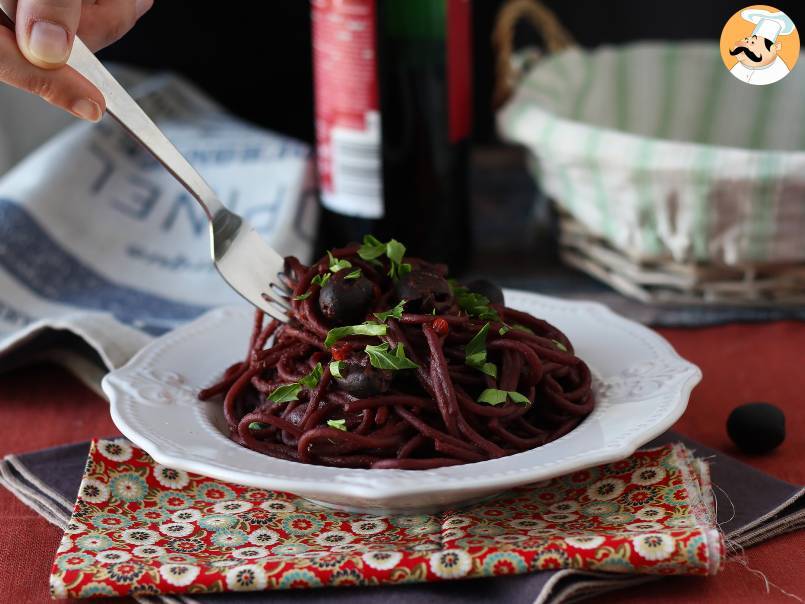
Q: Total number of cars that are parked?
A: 0